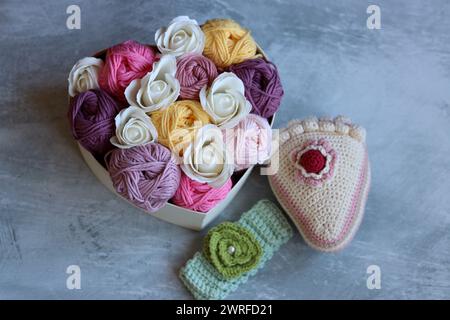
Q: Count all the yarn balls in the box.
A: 9